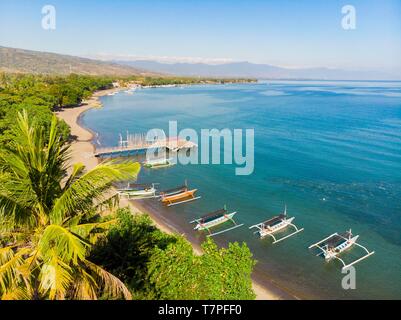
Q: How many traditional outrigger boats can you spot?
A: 6